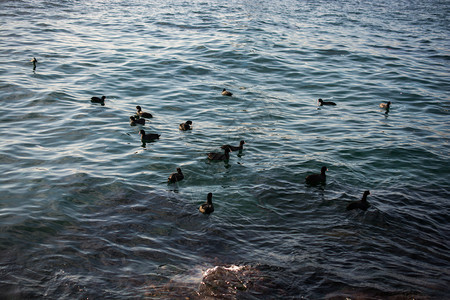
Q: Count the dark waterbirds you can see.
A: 15